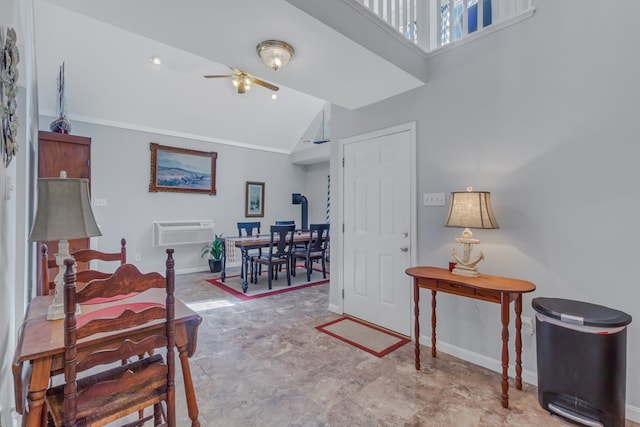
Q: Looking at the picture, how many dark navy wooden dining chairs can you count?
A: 4